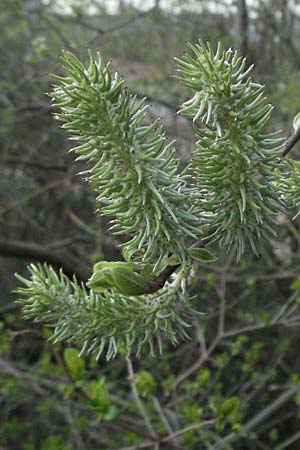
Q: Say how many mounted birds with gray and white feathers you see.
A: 0